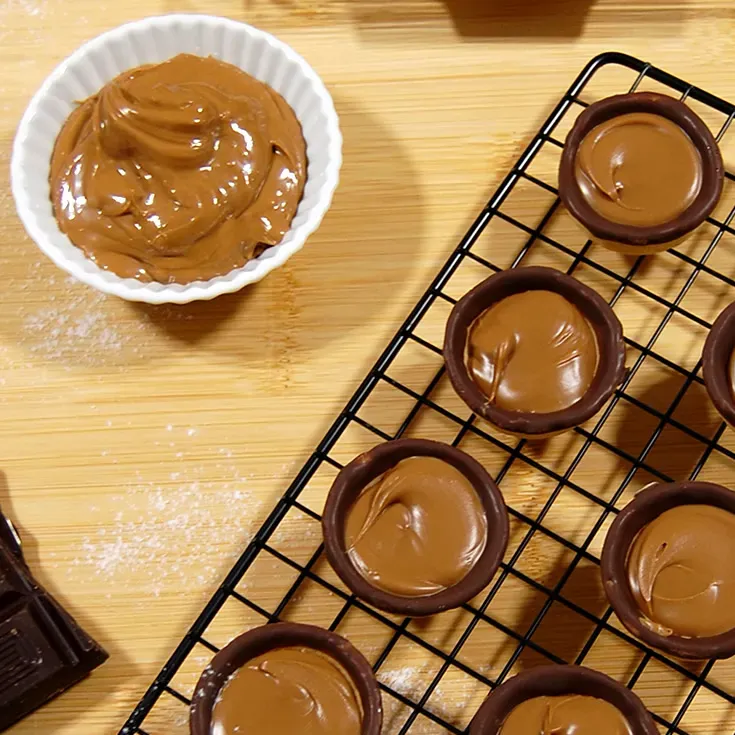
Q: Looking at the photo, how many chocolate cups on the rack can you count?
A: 7